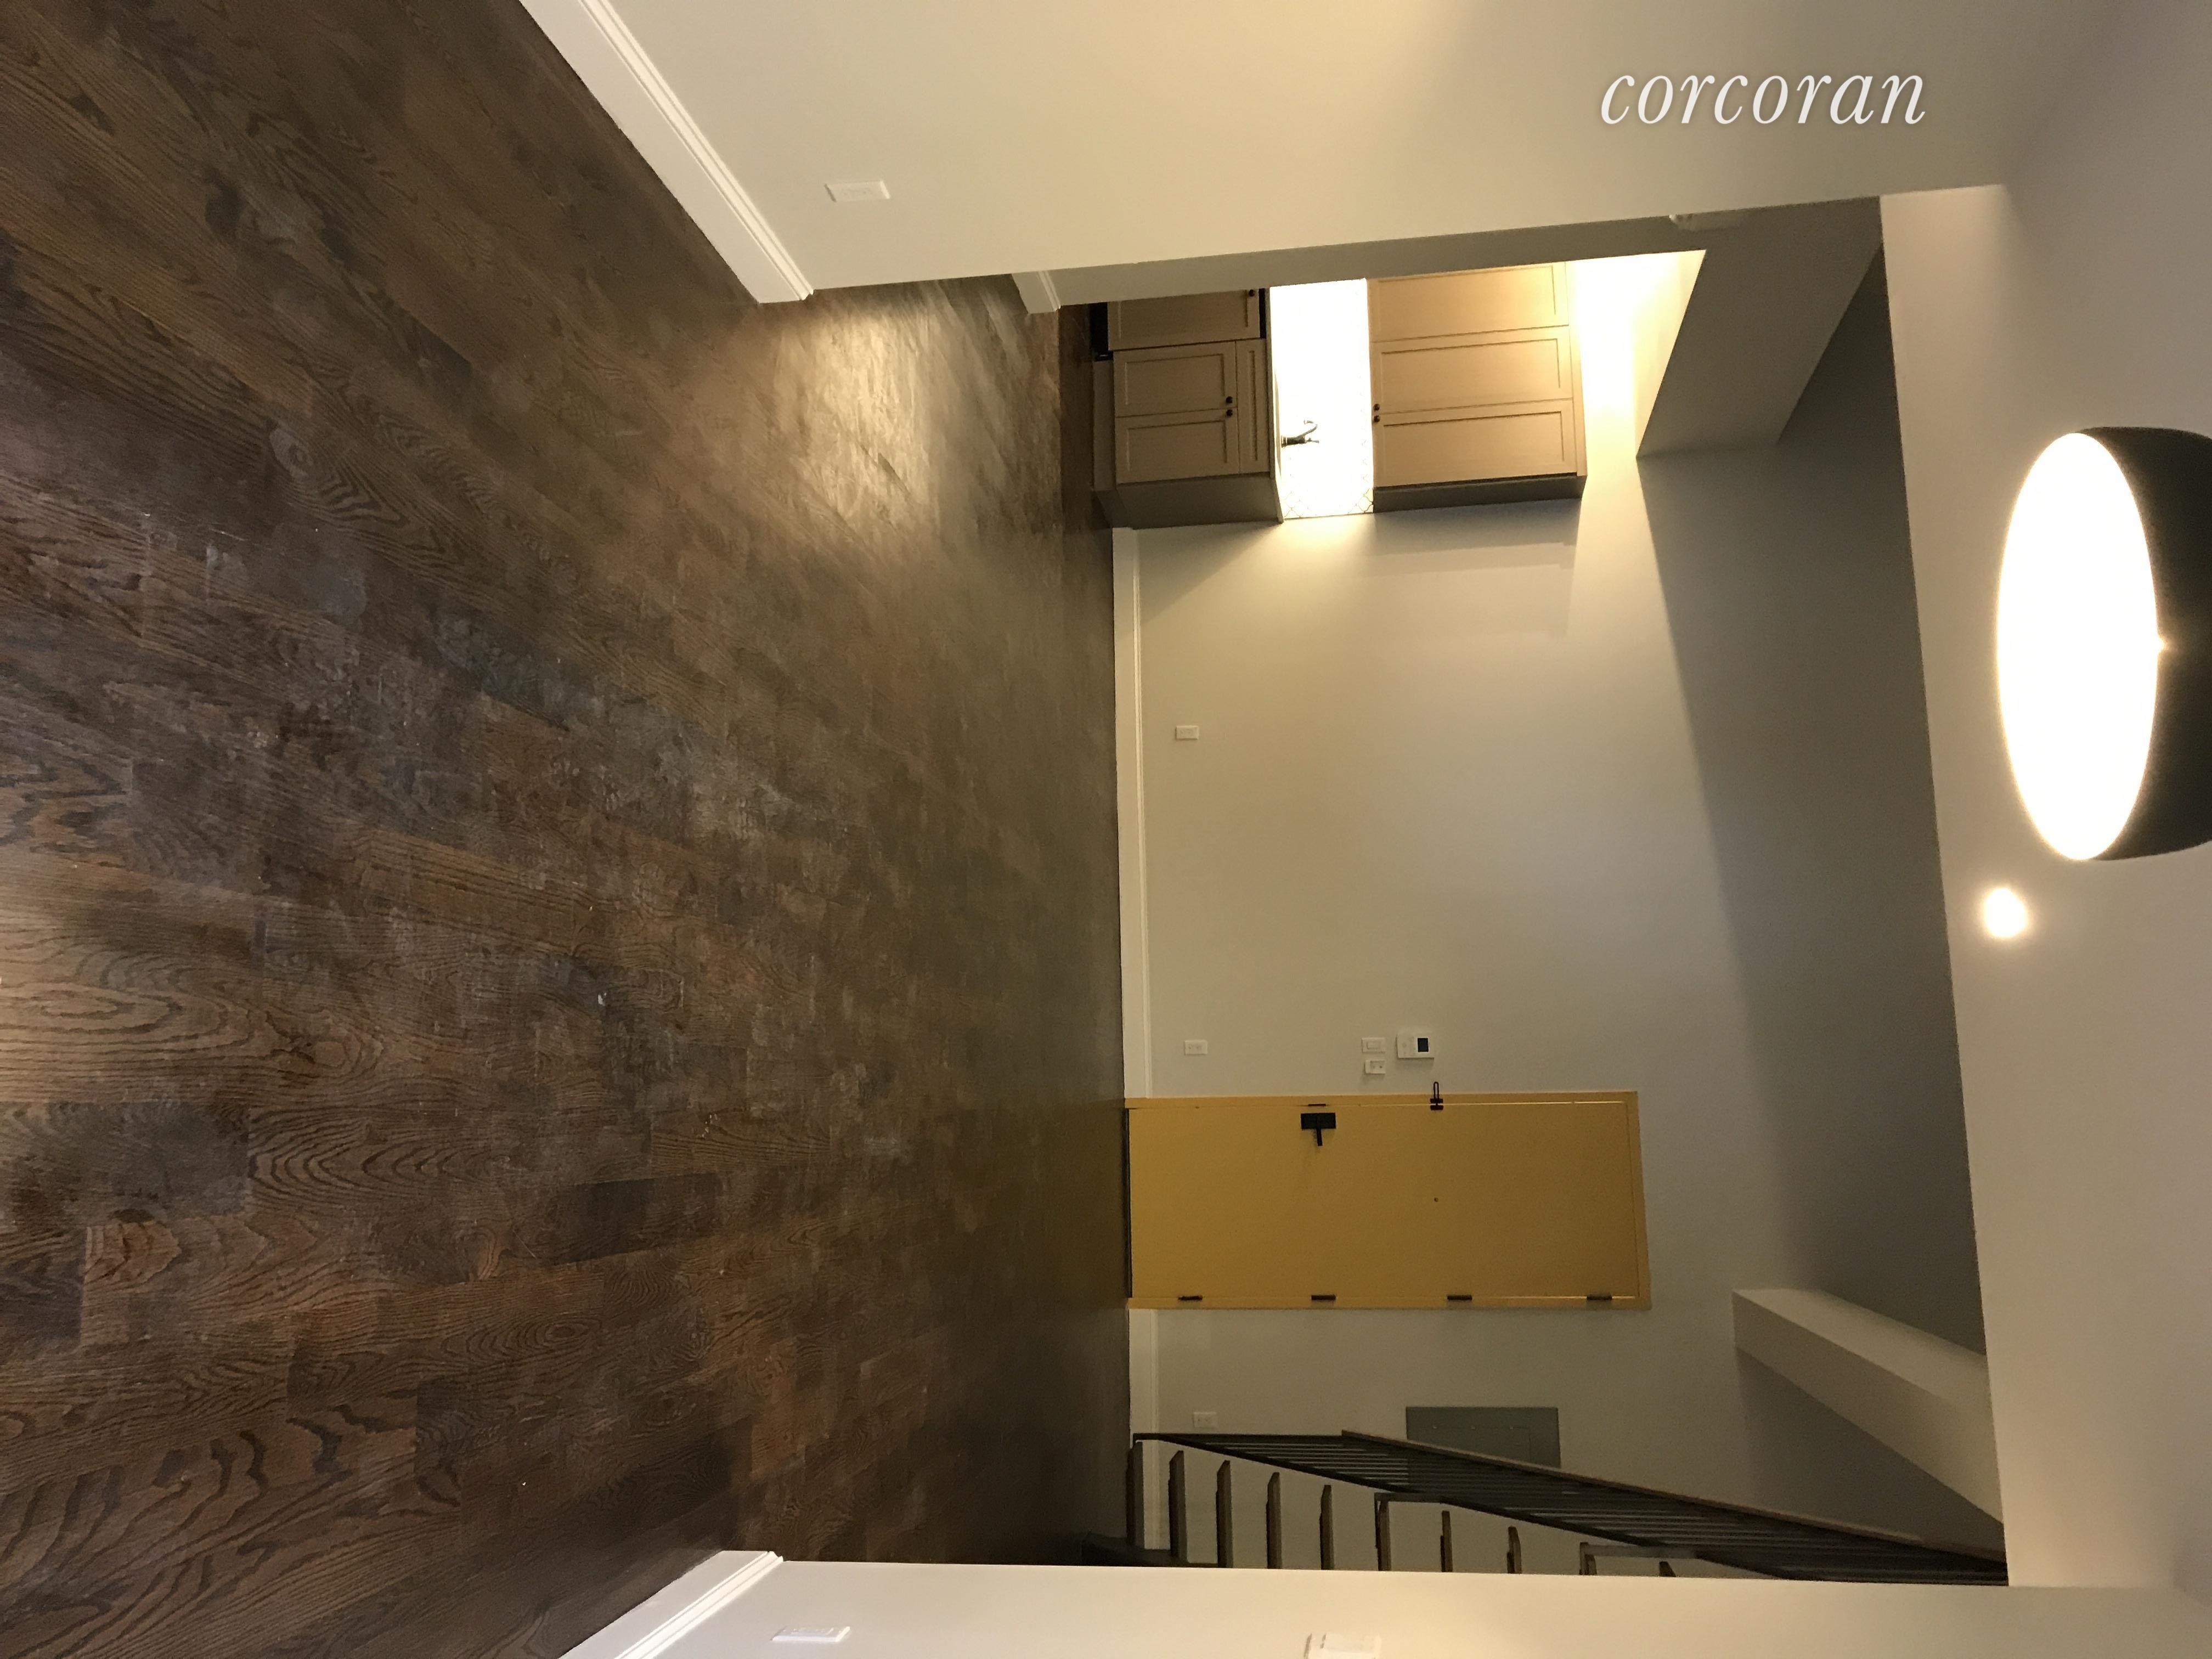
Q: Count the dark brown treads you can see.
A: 10